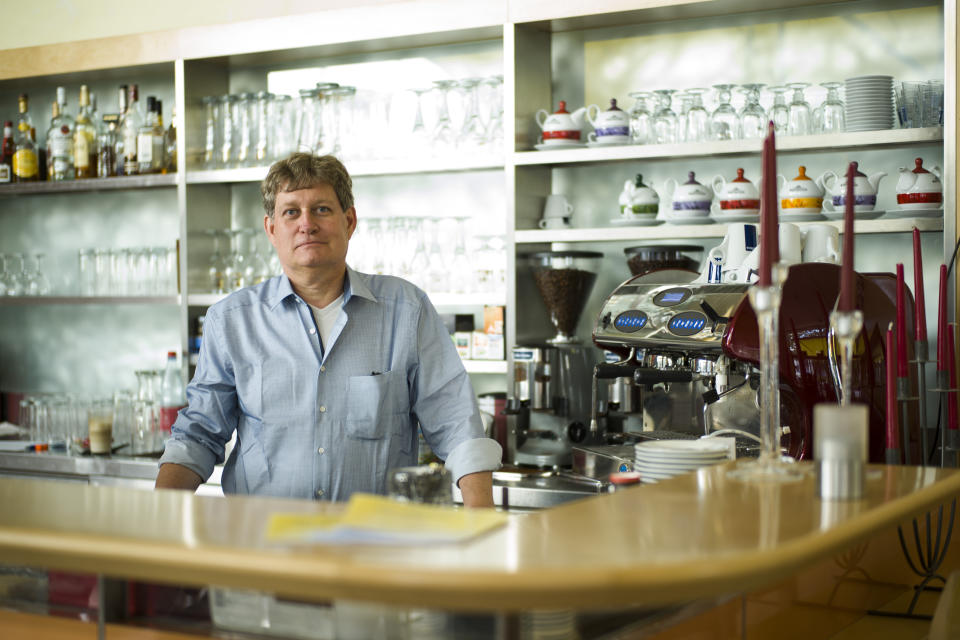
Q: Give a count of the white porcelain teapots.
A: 8